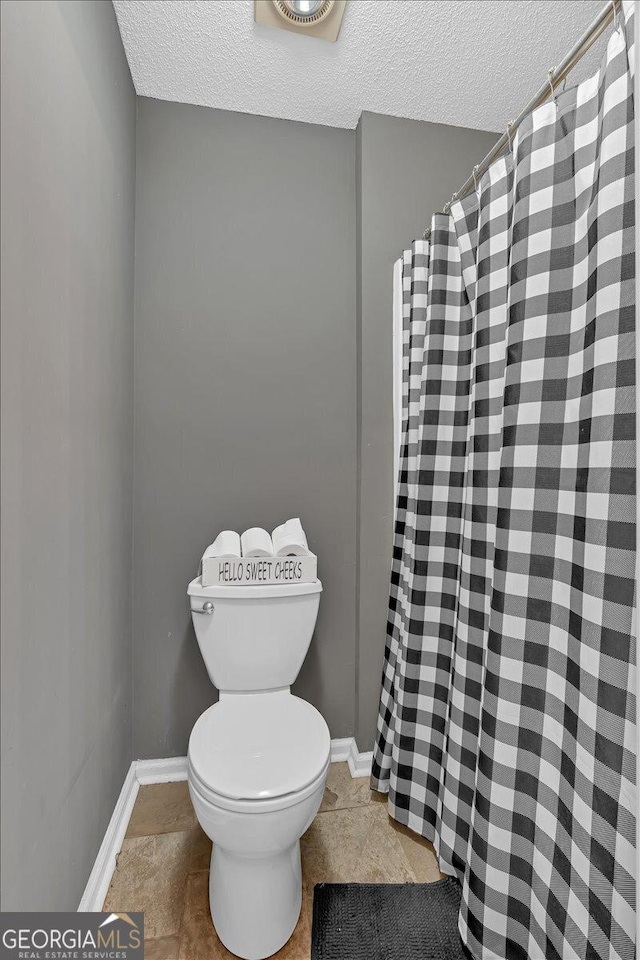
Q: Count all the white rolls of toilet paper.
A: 3